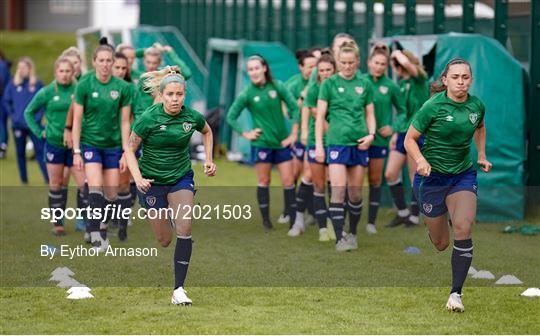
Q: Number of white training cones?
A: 9